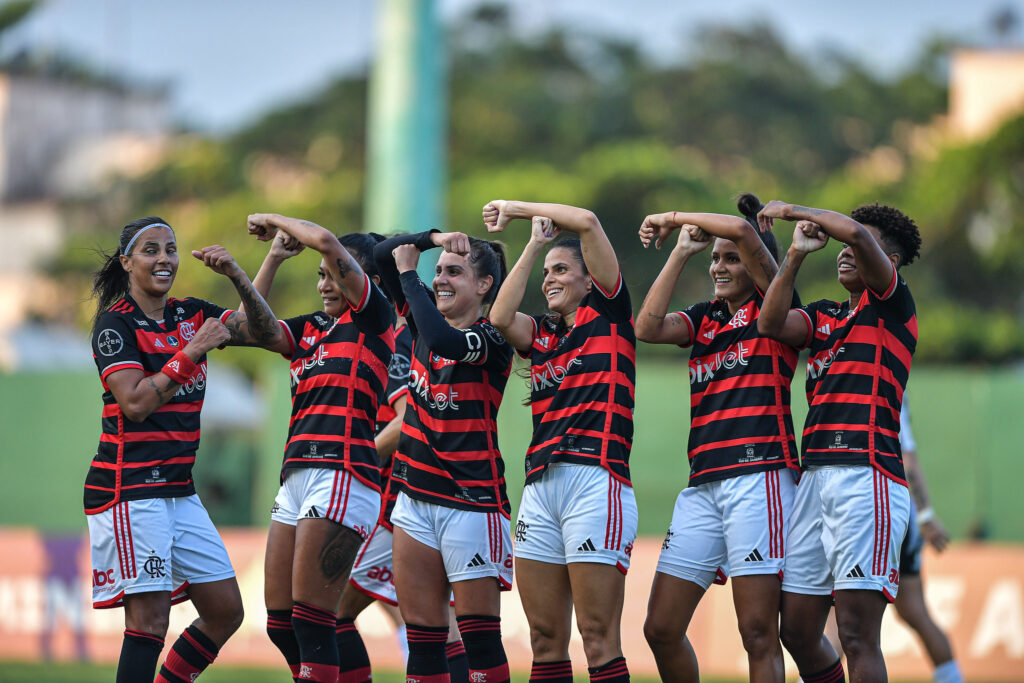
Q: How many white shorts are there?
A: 7